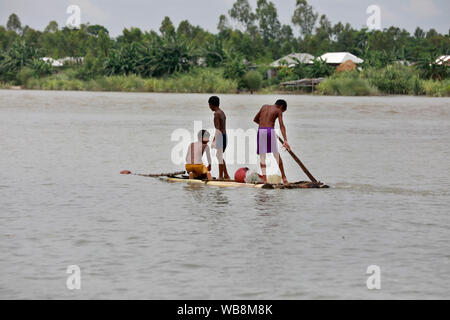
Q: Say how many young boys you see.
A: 3